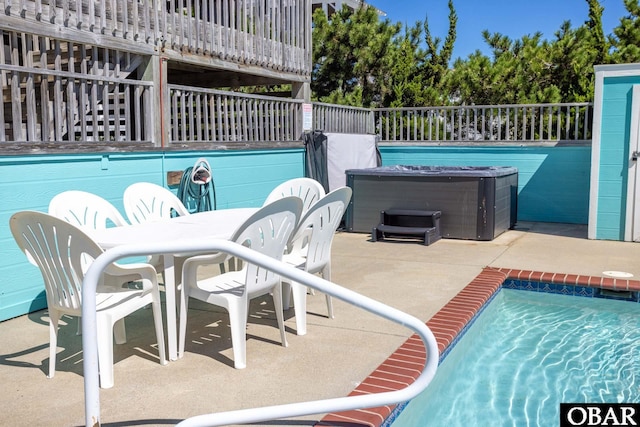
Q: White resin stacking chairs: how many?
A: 6